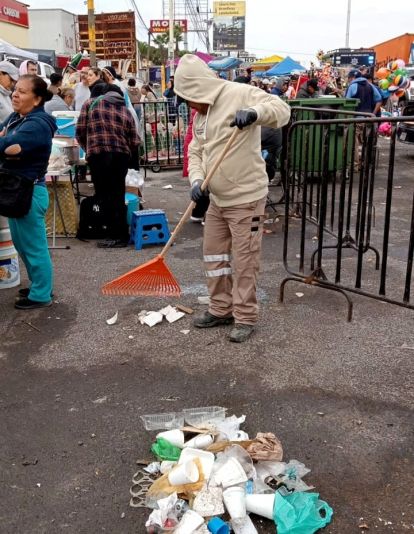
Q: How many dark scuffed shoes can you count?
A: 2